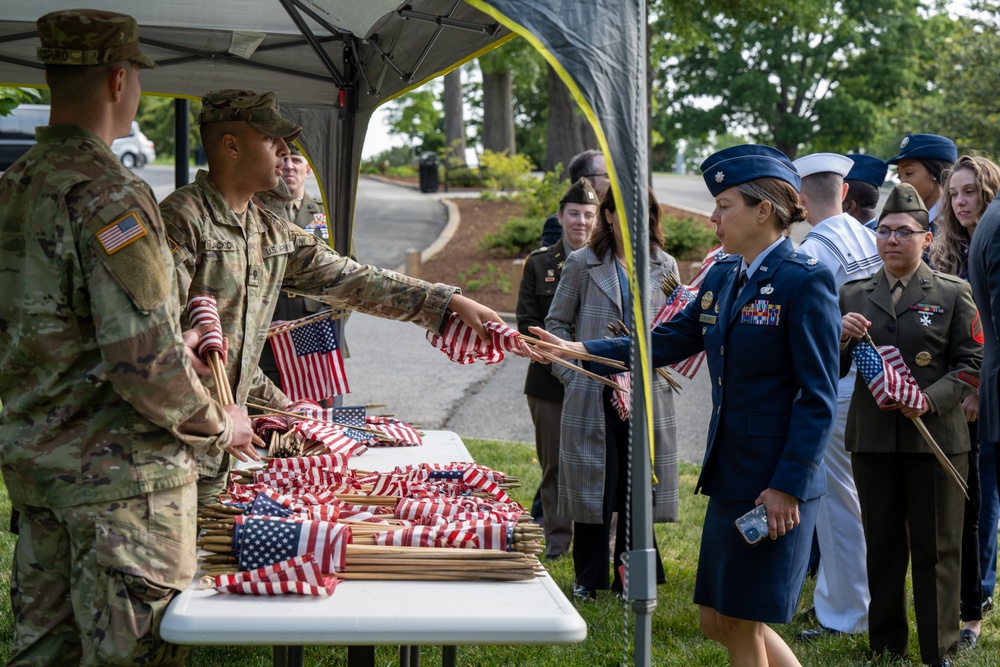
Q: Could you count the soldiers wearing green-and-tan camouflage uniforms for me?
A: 2